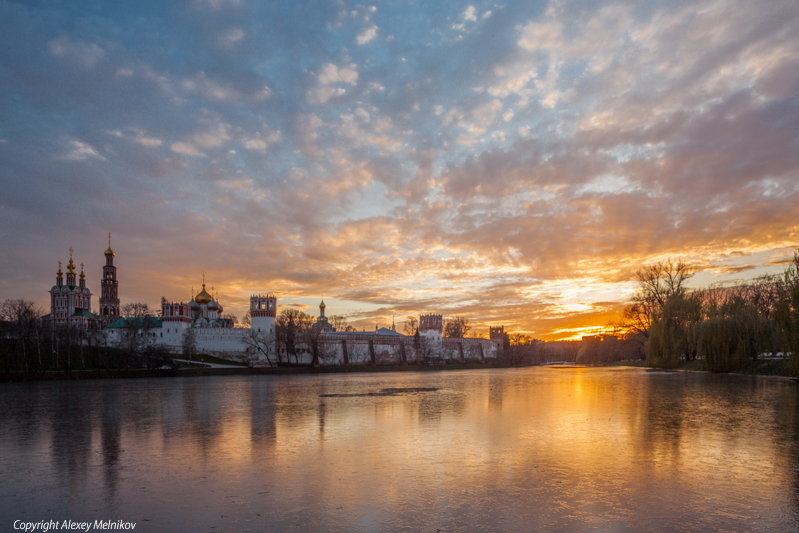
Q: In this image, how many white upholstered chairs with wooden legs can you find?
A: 0